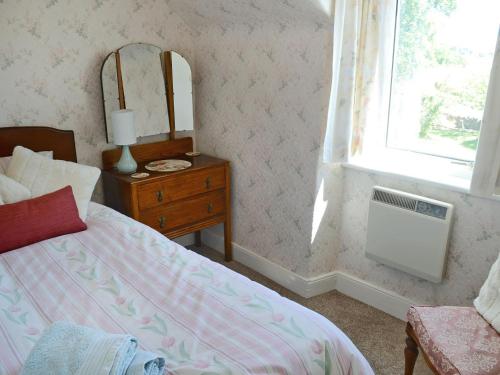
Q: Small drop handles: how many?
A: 4